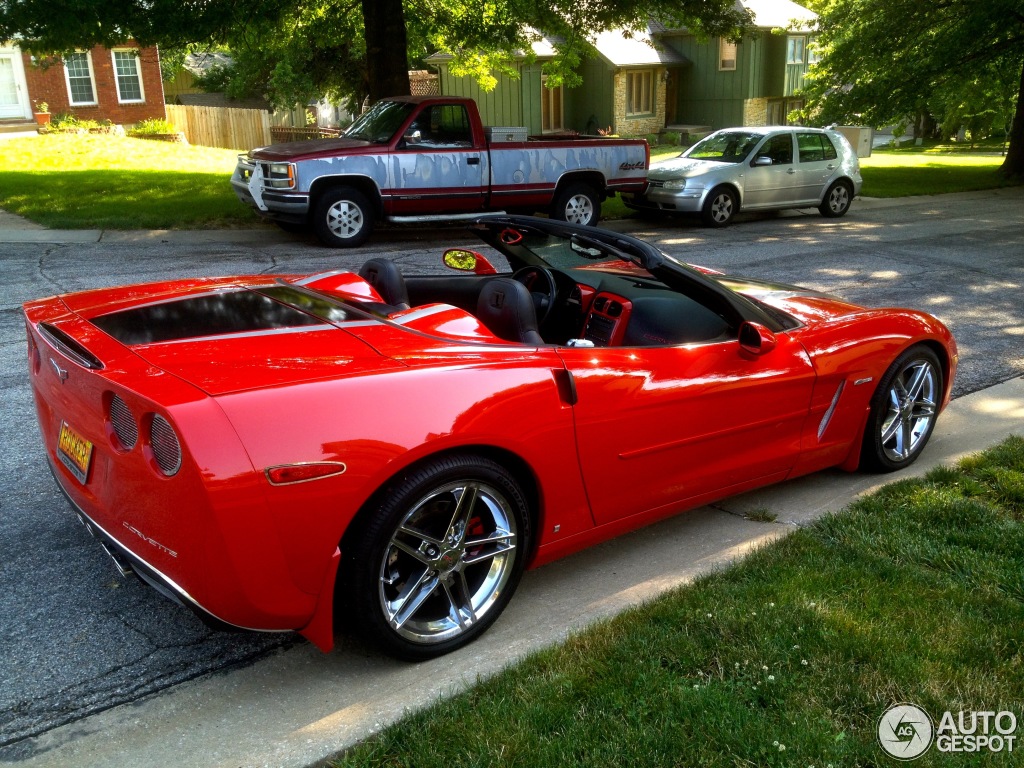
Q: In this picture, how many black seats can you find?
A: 2